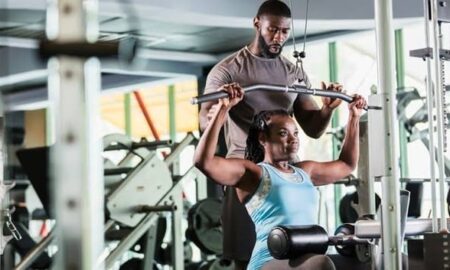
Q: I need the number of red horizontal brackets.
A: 0